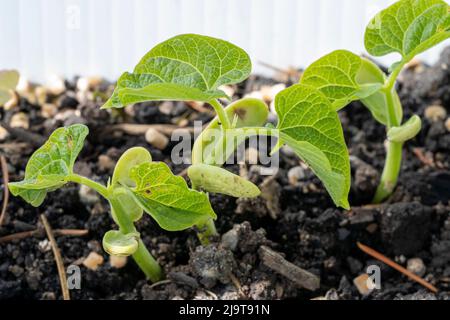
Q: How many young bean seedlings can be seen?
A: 3